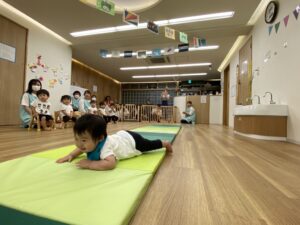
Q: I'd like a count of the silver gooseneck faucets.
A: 2